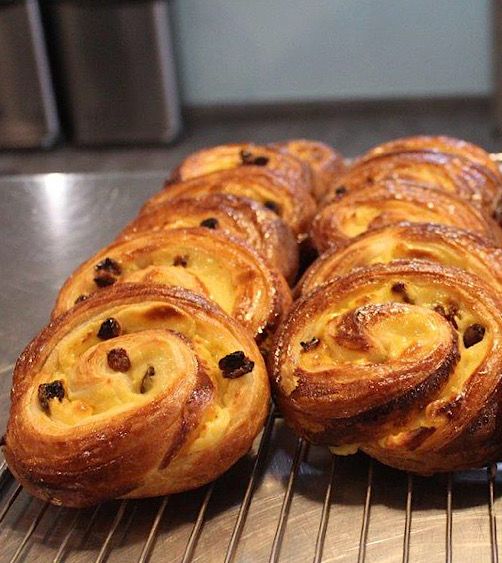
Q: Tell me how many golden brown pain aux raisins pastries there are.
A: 11